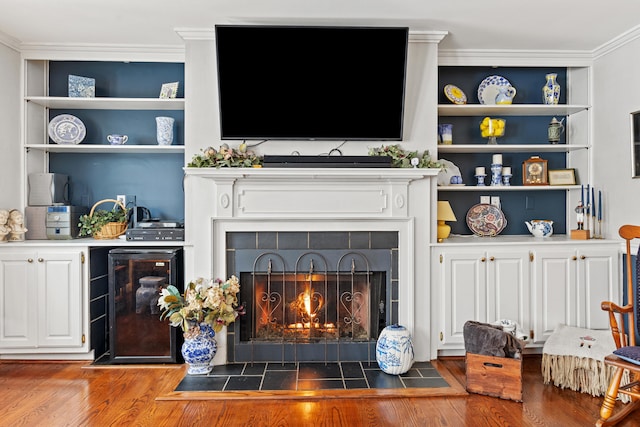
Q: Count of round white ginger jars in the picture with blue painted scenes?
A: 1